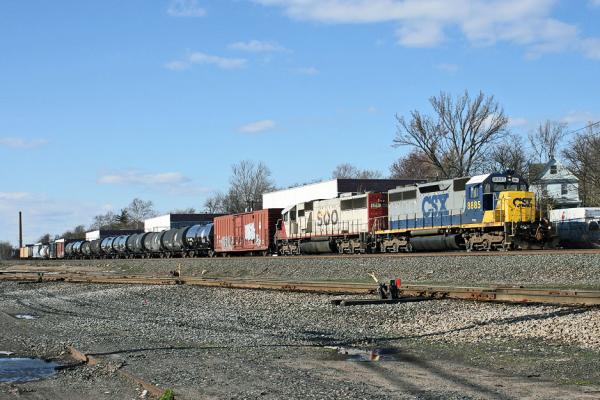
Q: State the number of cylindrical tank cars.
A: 10